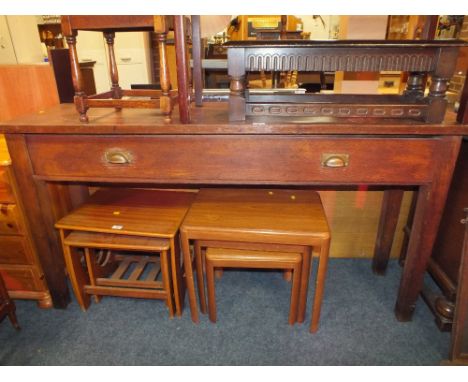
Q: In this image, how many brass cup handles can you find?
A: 2